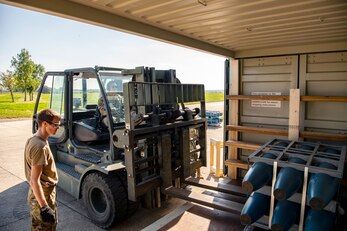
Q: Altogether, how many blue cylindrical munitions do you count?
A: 6